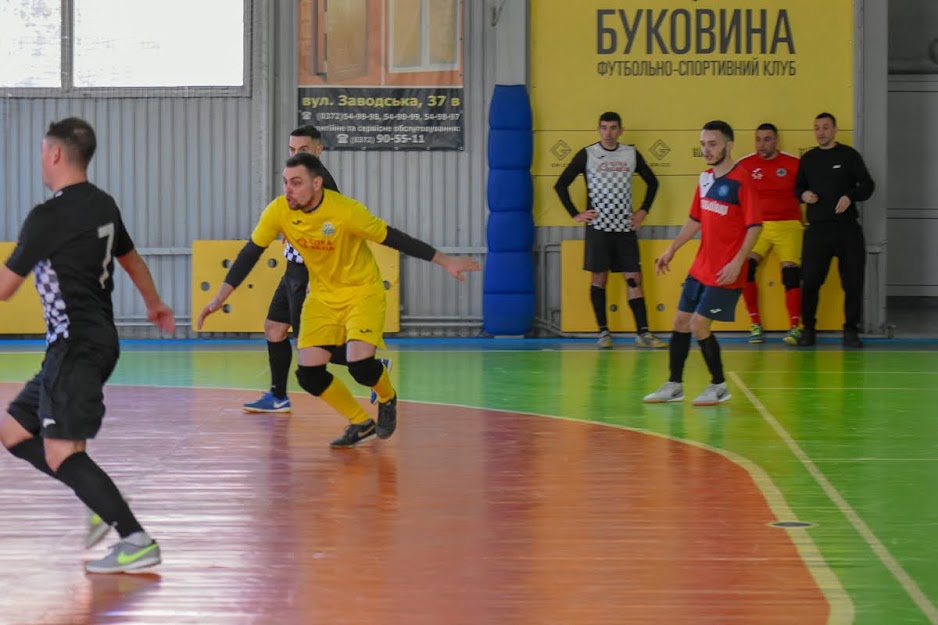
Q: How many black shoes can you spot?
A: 4